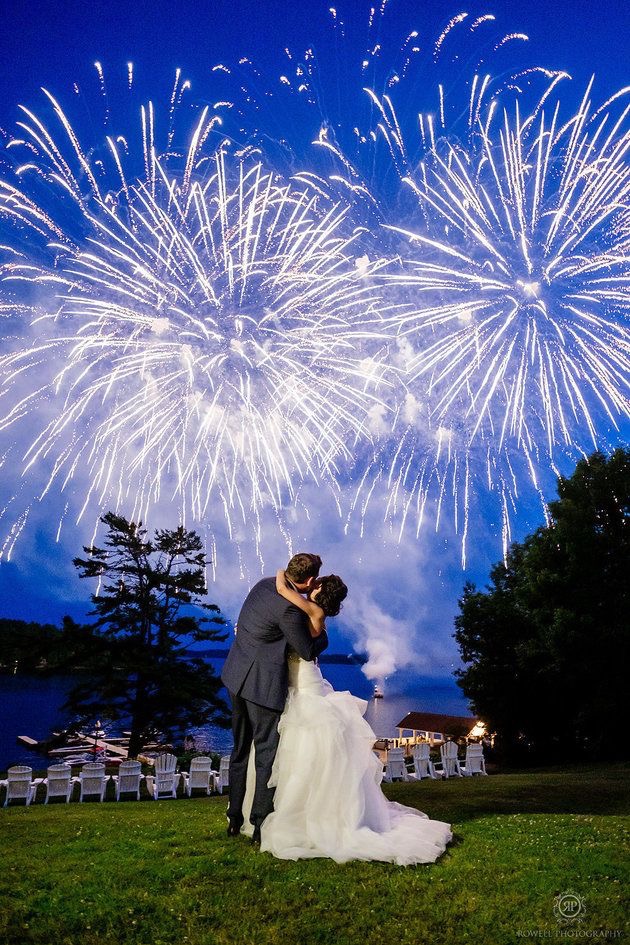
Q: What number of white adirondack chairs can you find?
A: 11